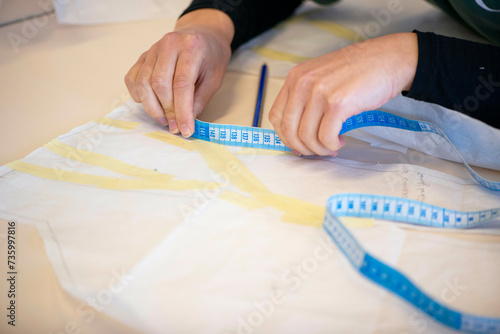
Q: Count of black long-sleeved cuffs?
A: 2